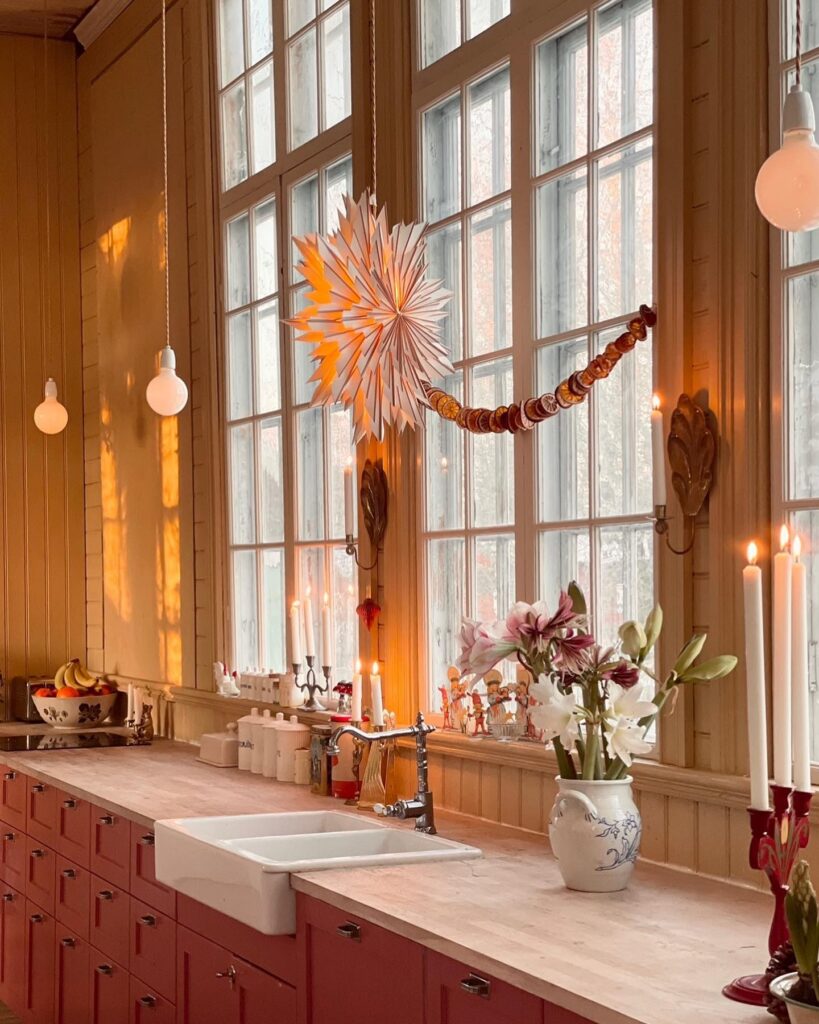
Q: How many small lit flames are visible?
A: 10